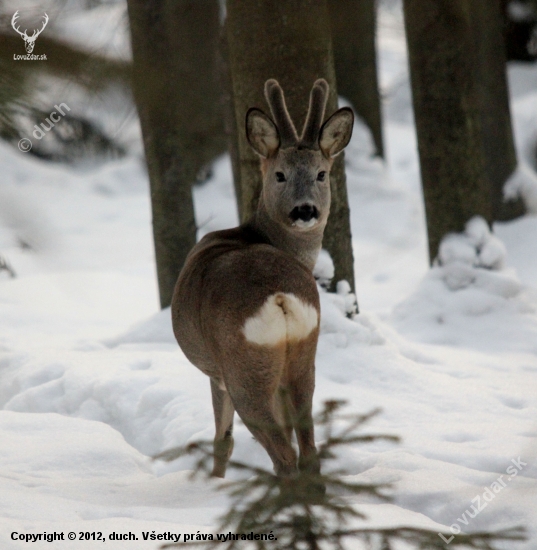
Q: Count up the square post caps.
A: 0